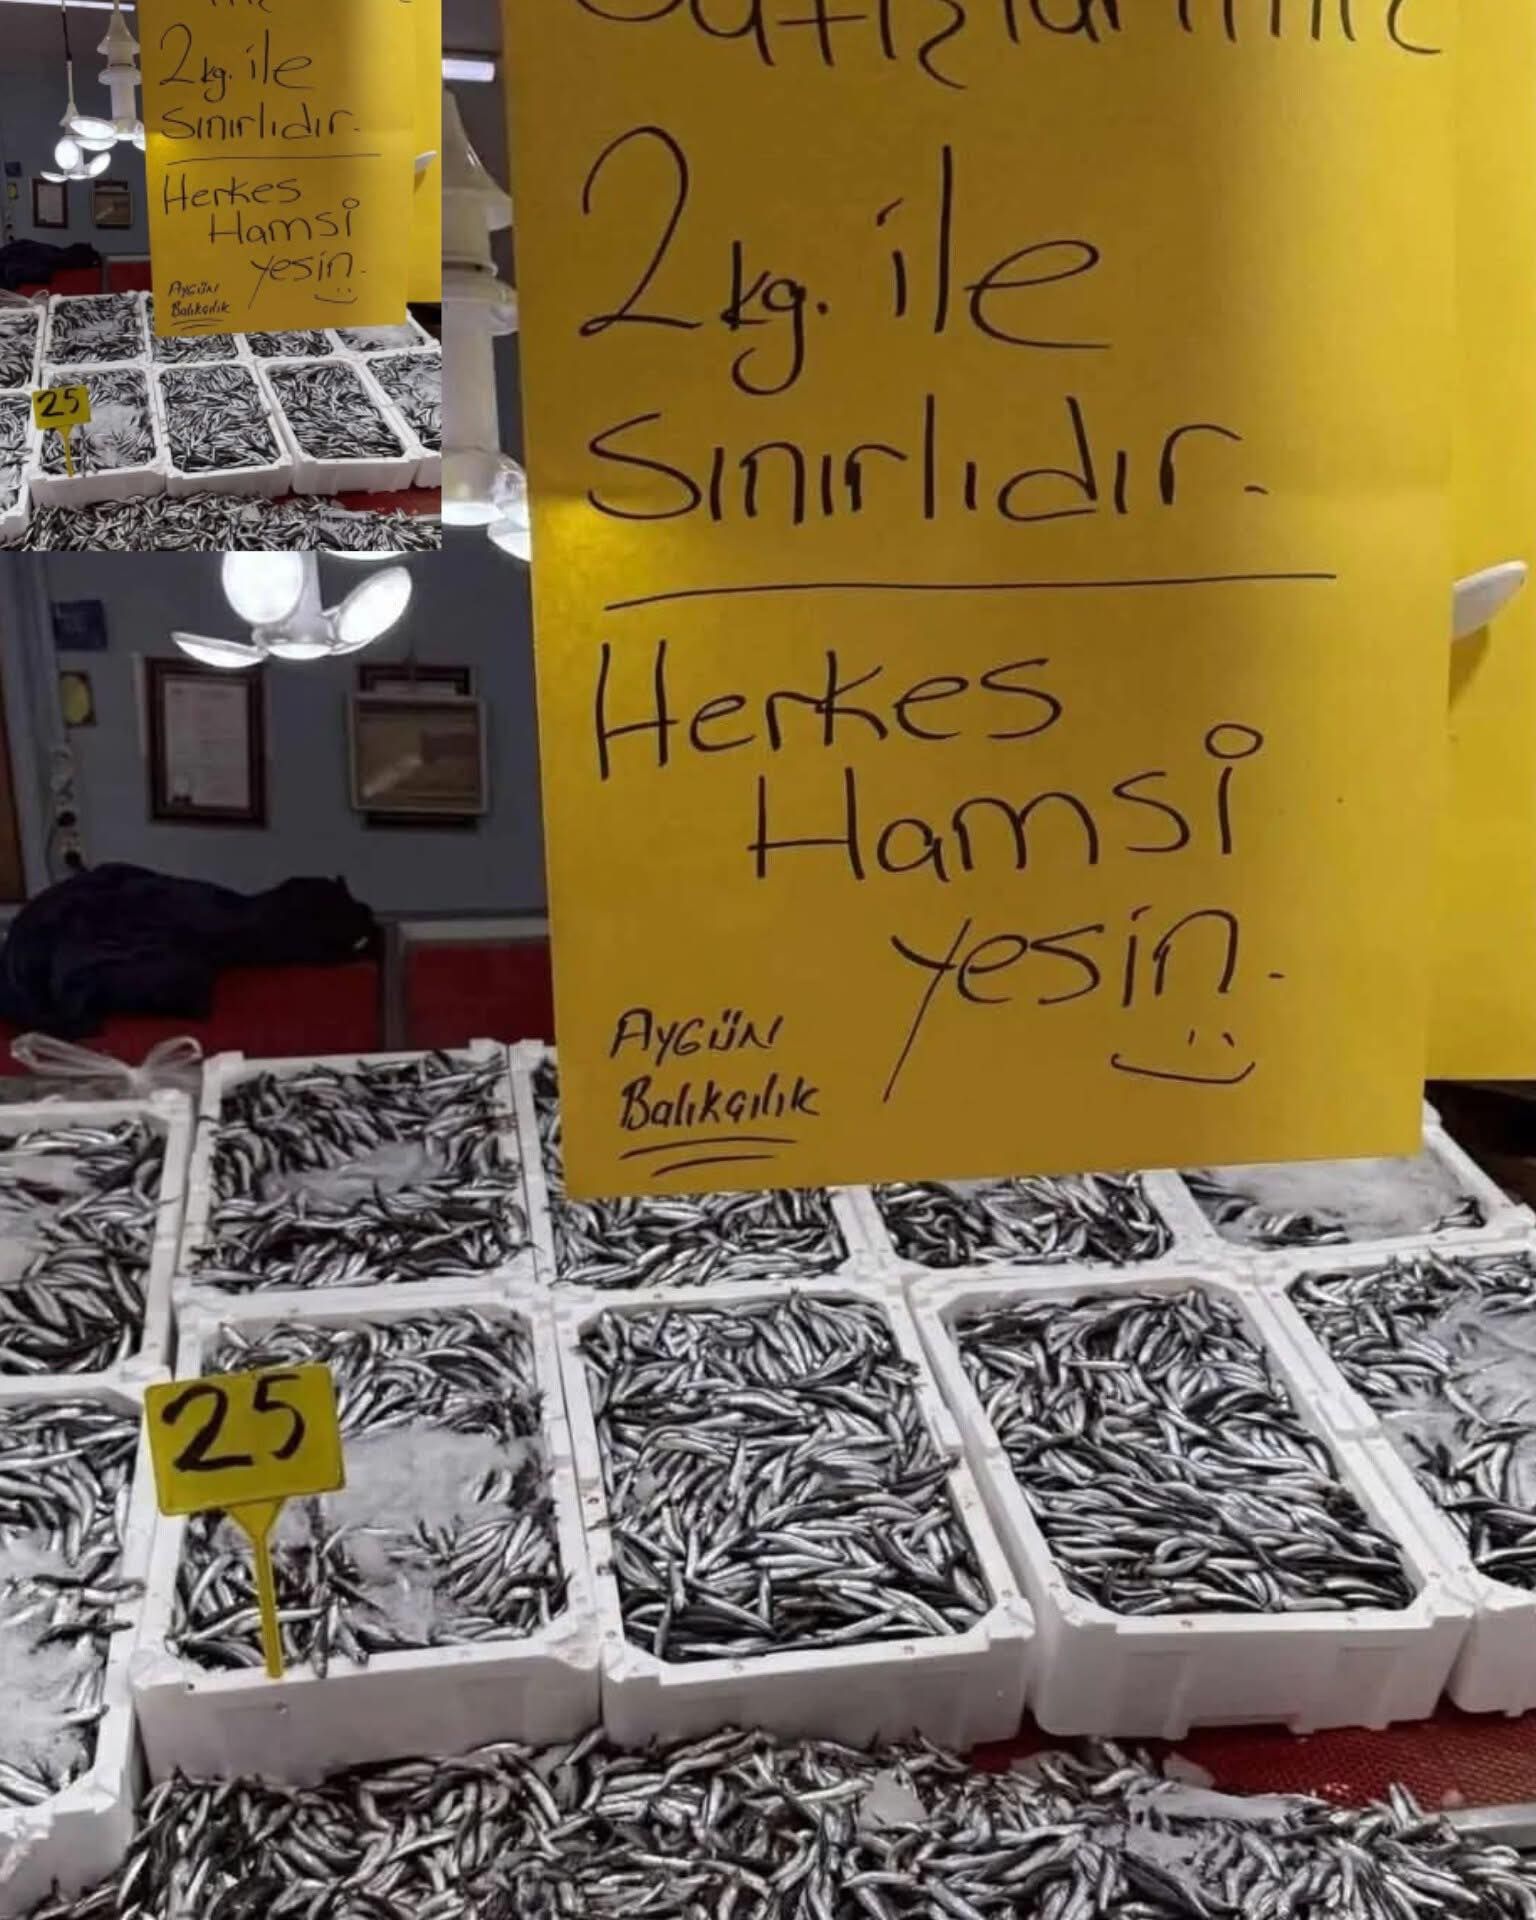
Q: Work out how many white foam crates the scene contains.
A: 10